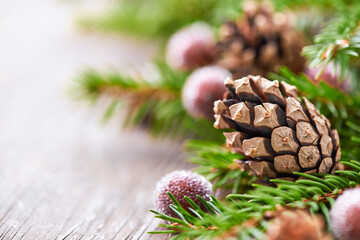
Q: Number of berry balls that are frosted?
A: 5